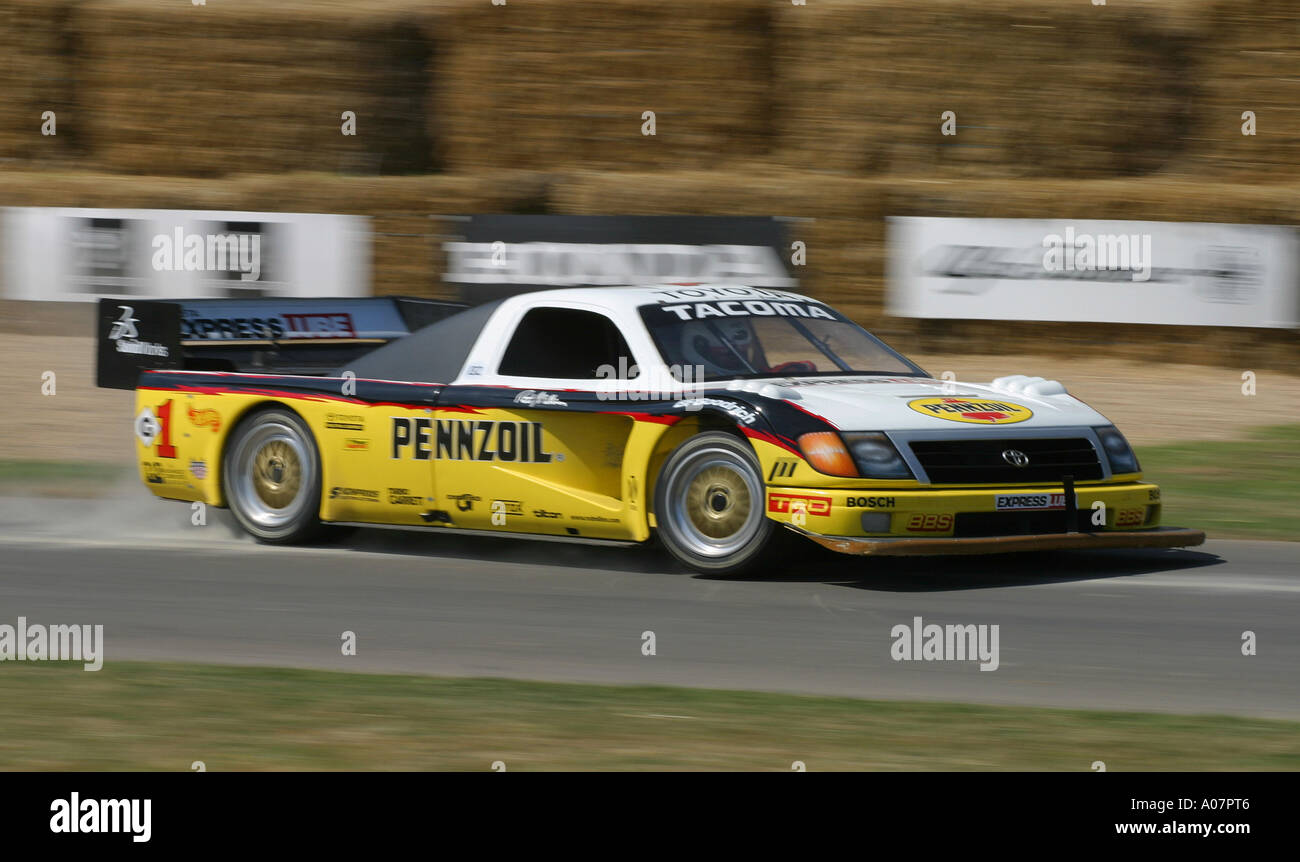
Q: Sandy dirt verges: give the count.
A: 1